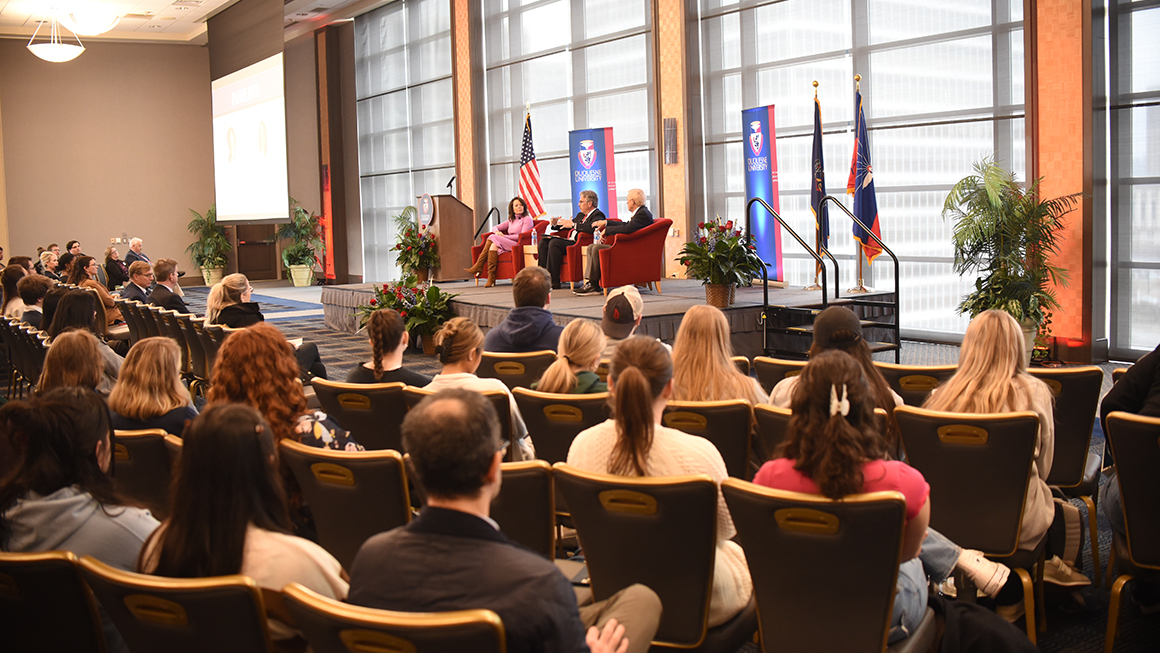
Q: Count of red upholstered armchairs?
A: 3